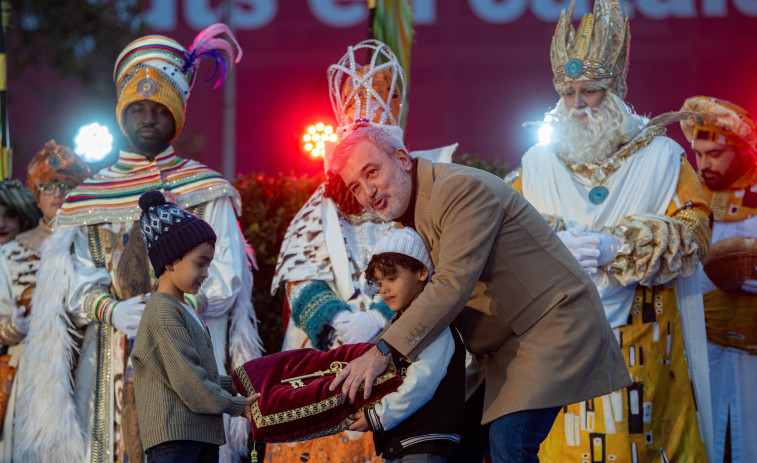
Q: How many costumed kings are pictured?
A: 3